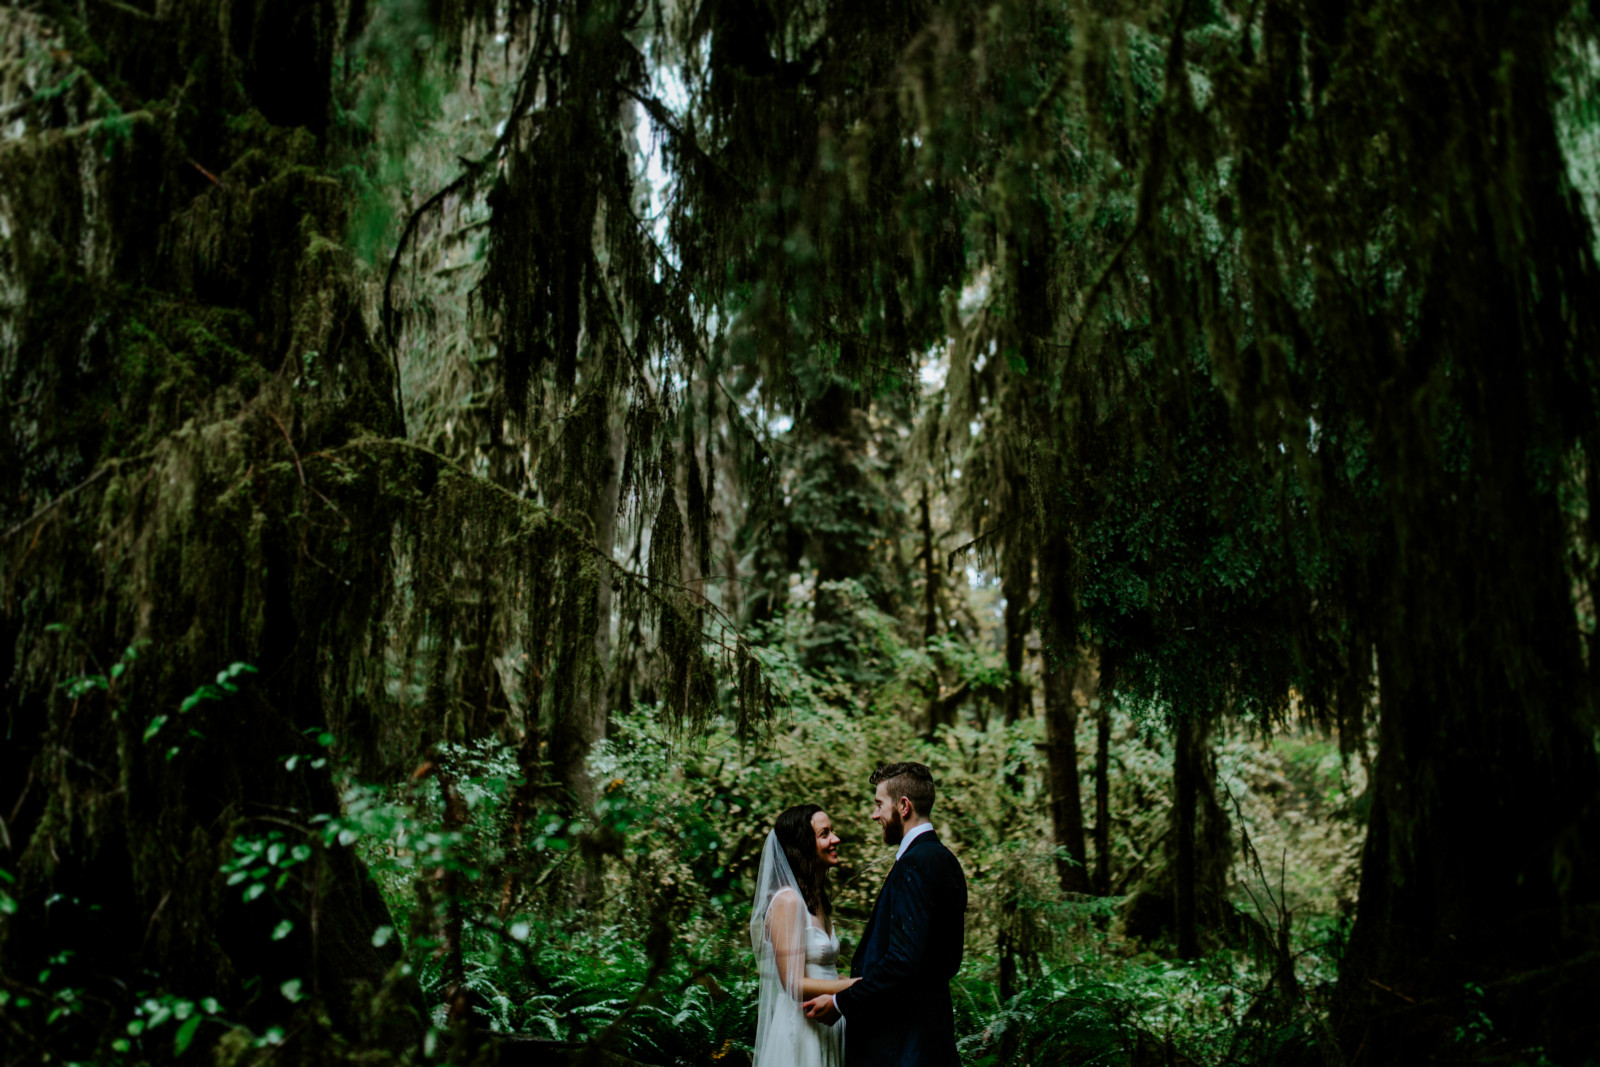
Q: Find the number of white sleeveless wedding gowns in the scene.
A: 1